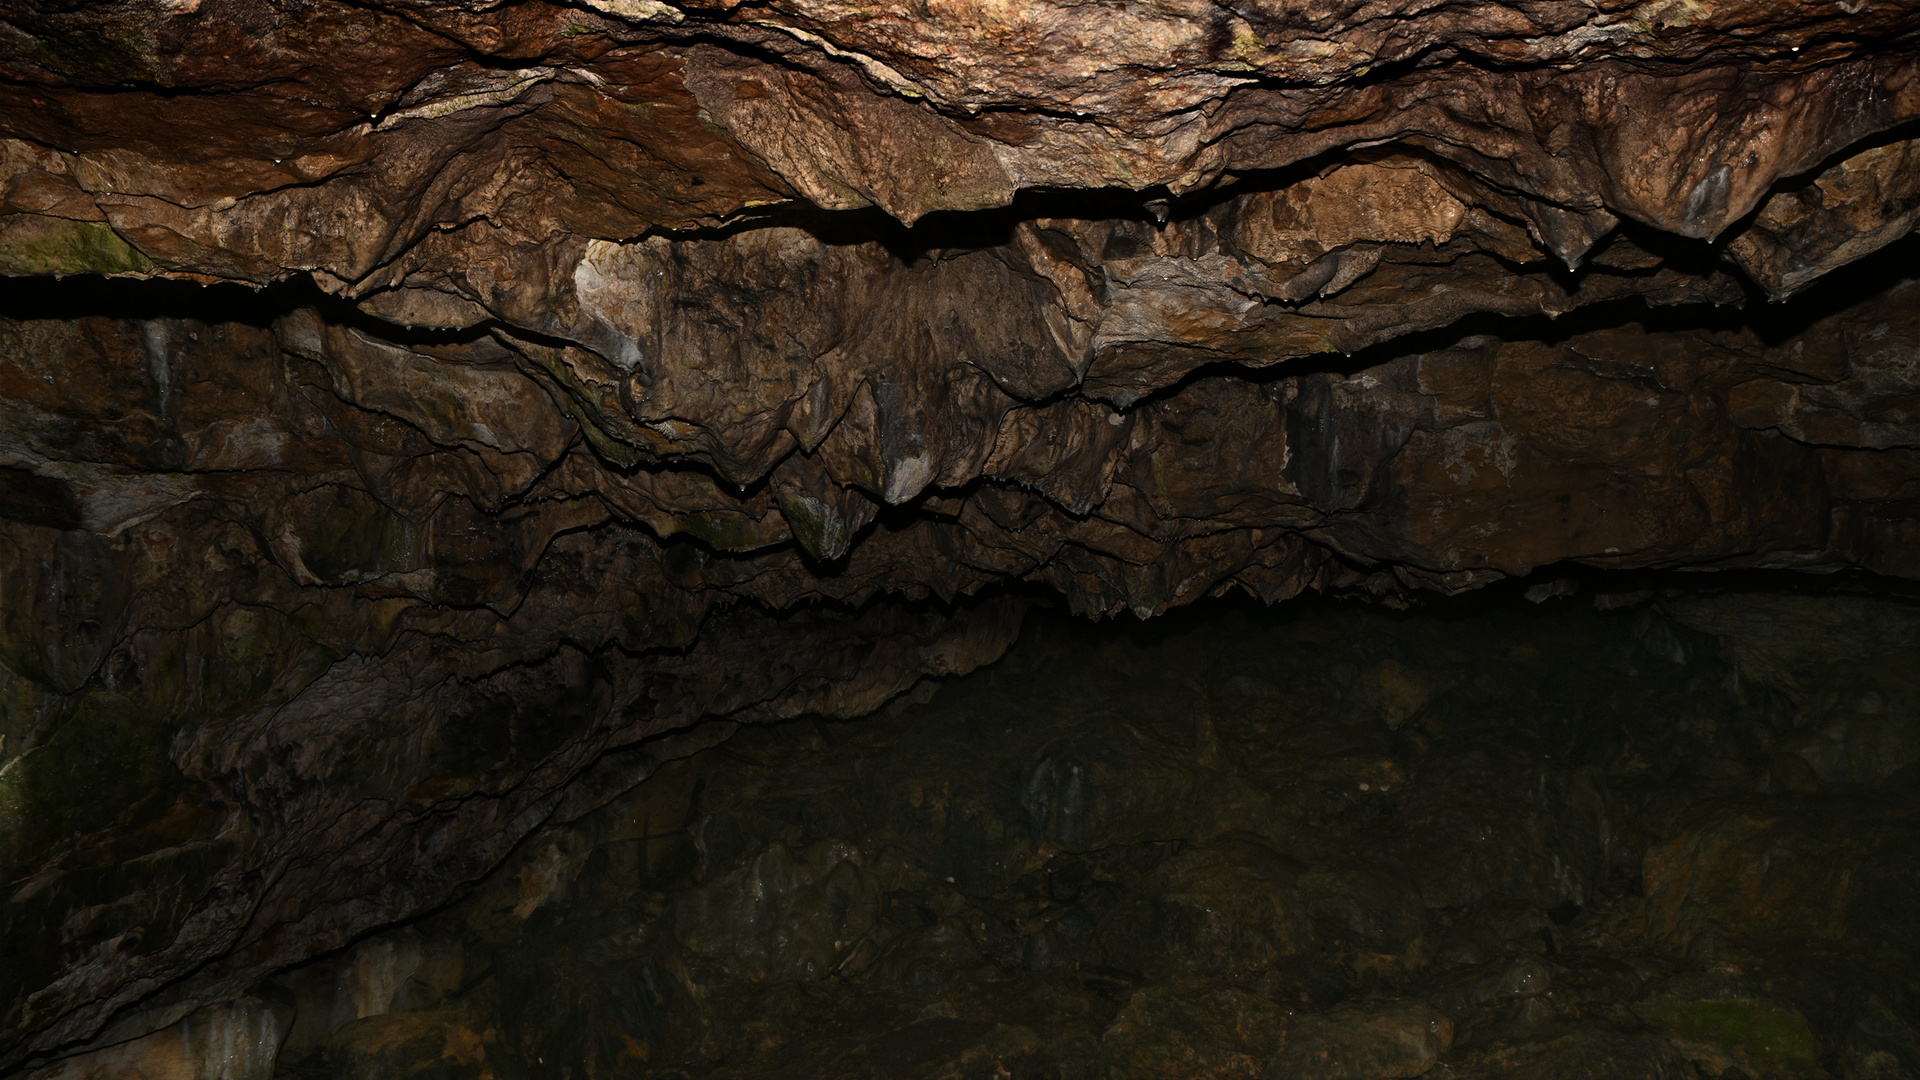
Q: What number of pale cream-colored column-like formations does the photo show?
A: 0